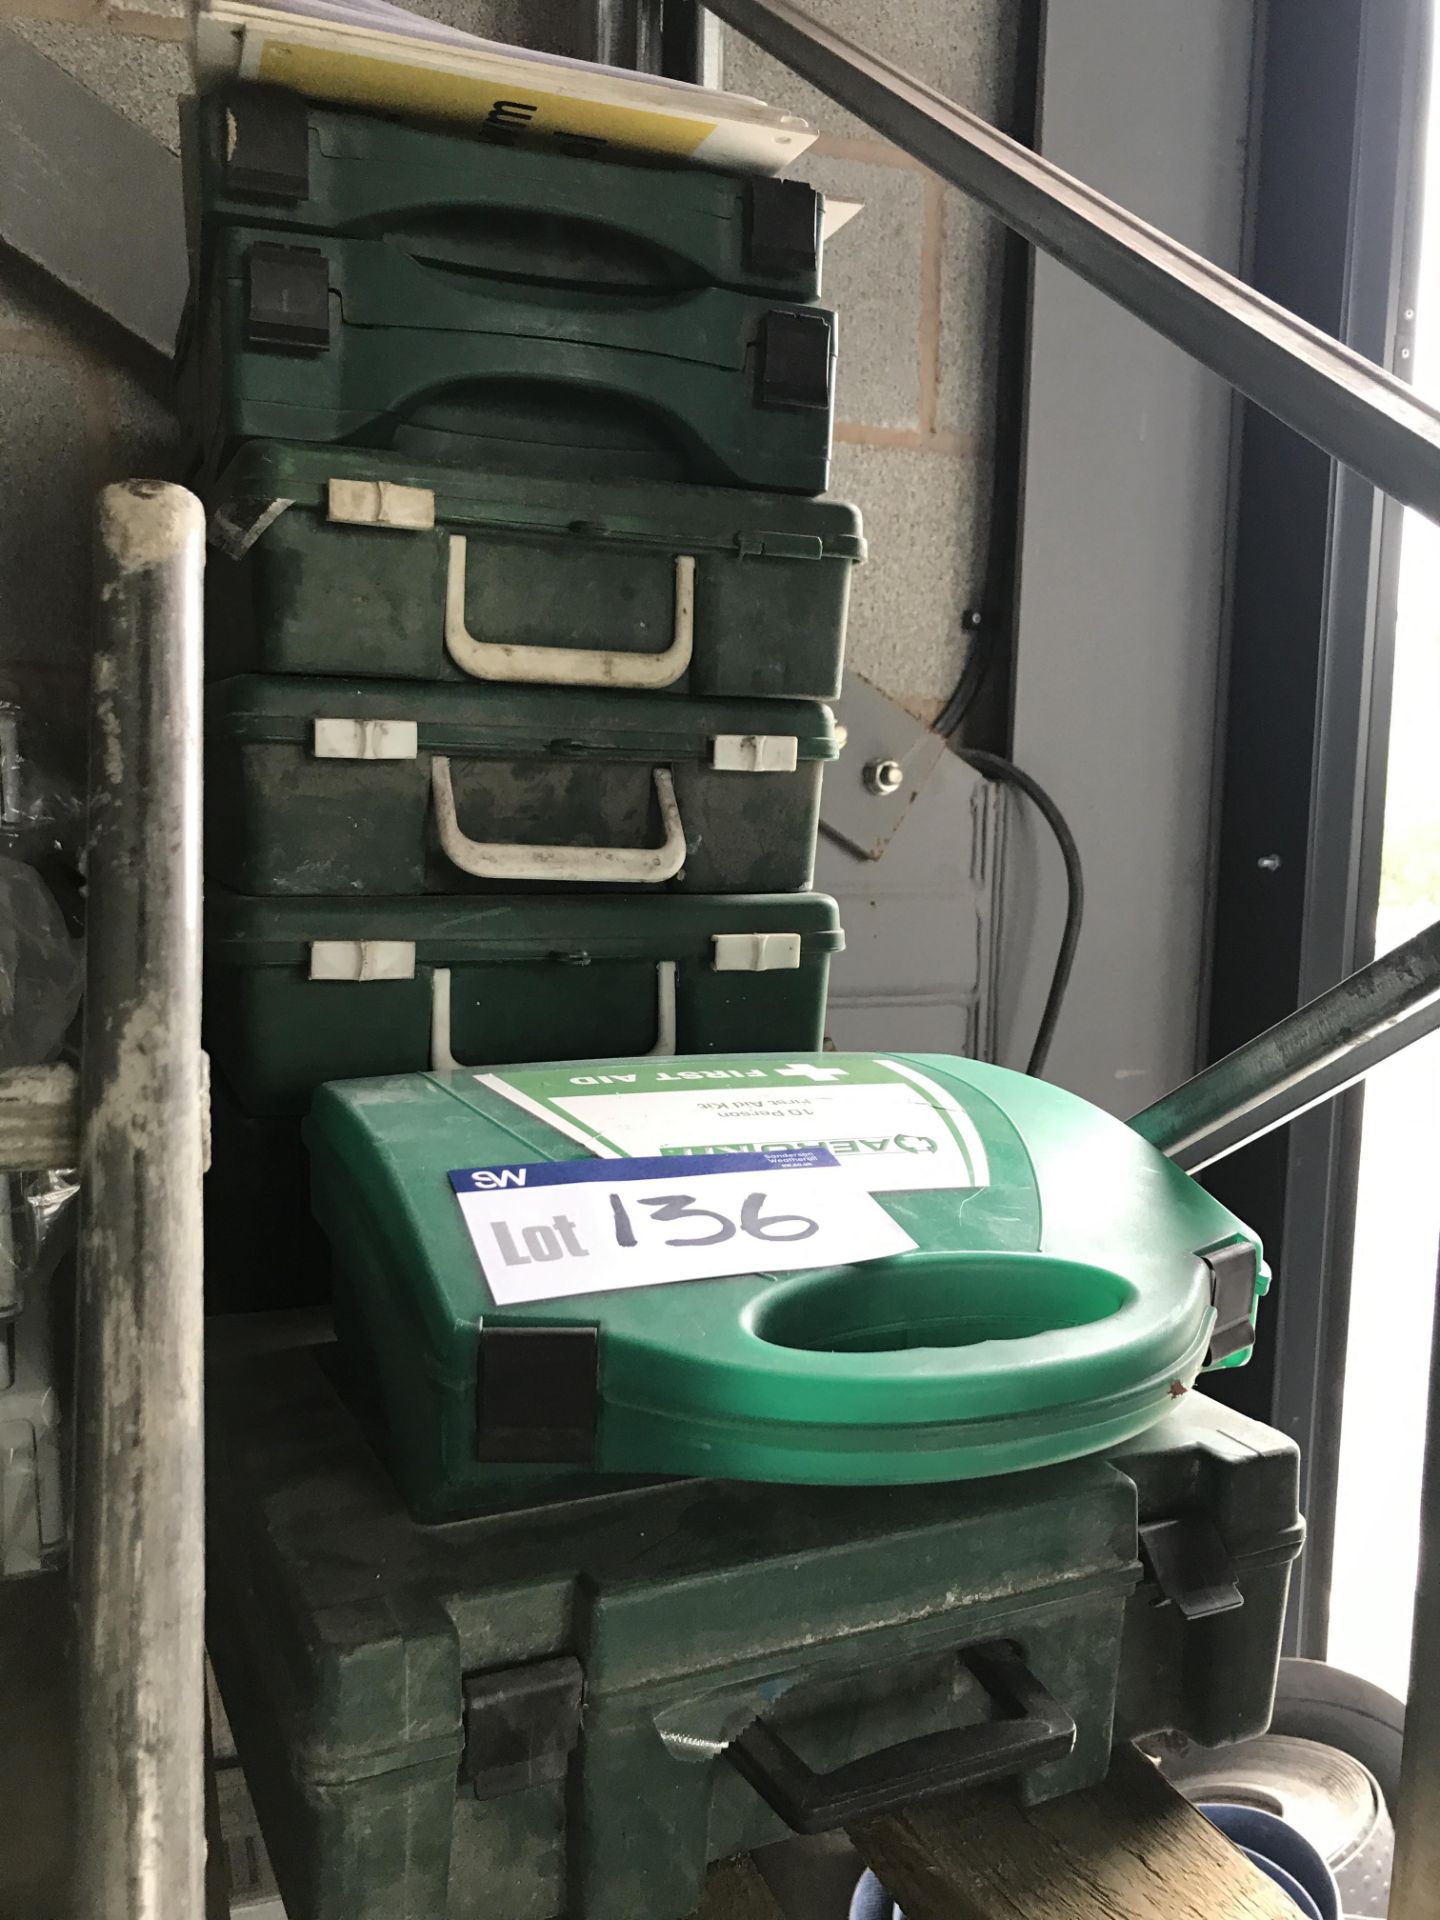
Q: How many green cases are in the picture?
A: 7